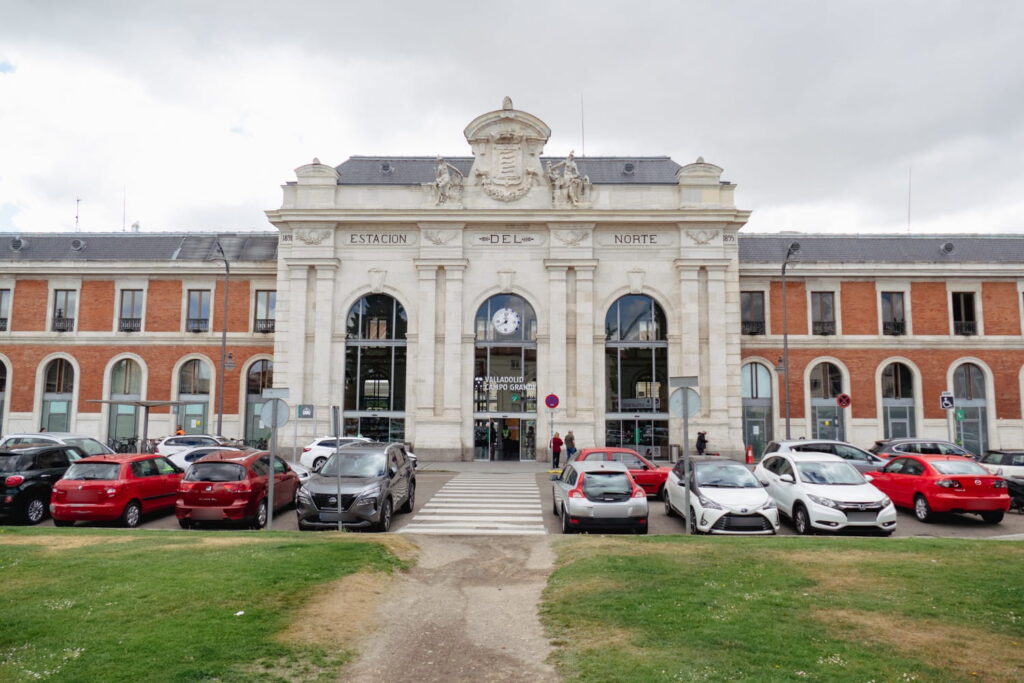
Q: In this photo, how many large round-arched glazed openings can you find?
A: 3